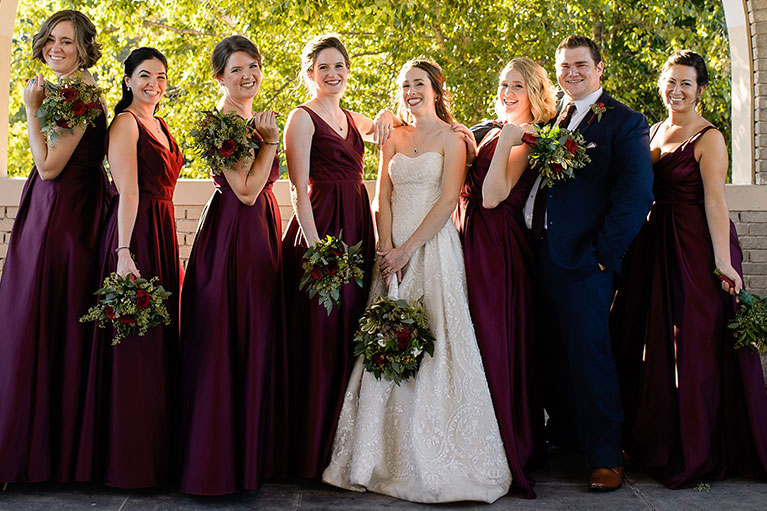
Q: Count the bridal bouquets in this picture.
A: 7